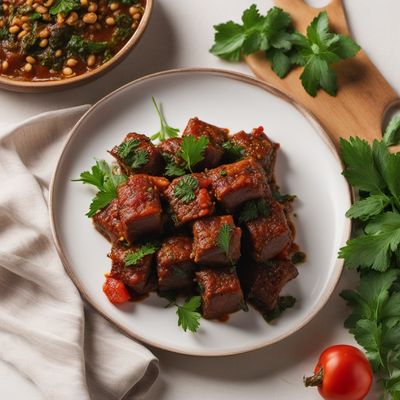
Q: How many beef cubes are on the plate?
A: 14